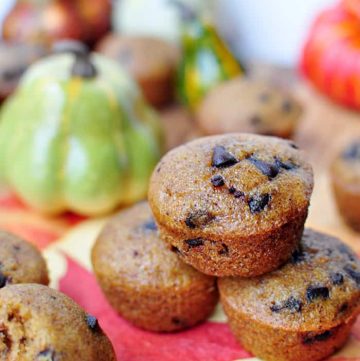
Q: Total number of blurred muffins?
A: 4